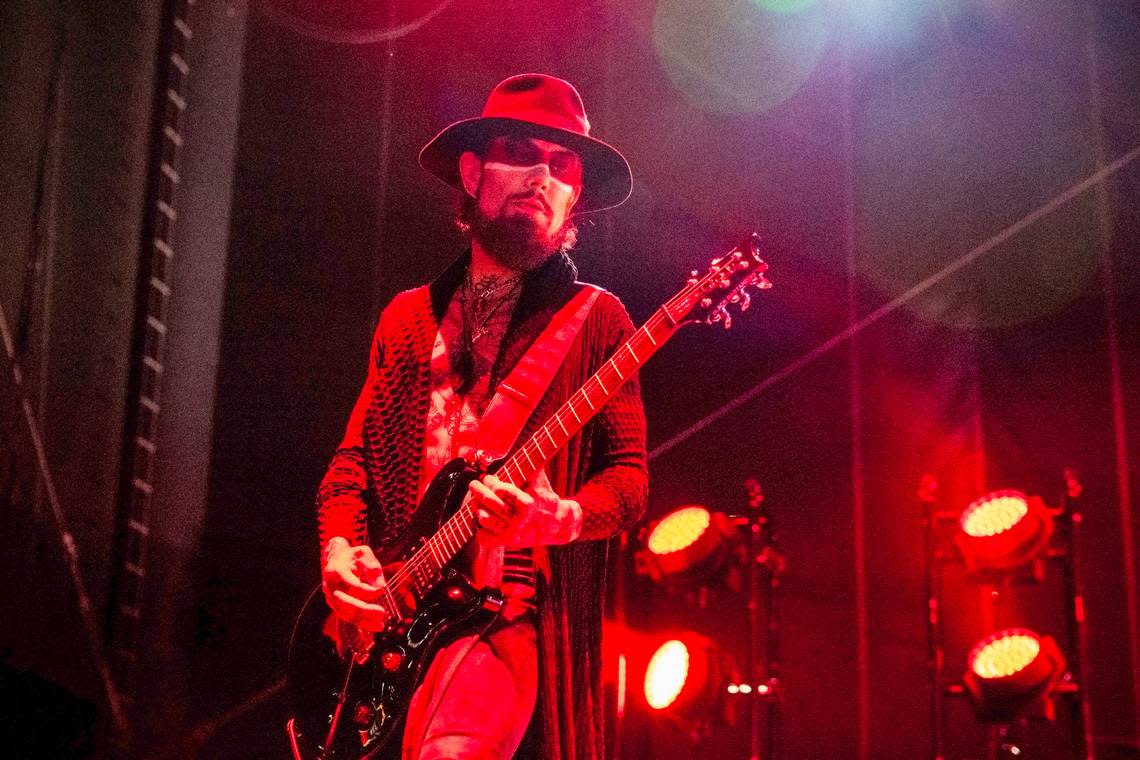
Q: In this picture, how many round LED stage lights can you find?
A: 4